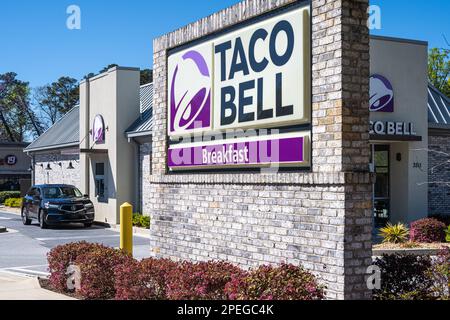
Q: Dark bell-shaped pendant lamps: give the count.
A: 2